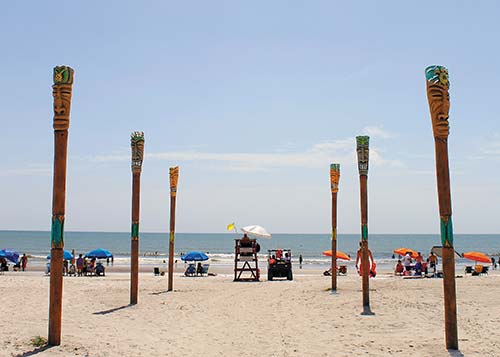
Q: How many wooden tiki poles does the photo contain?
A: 6